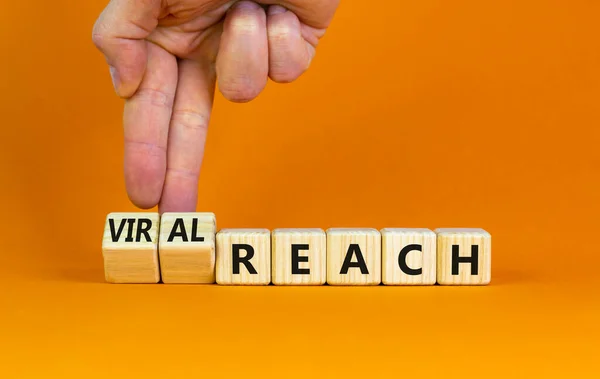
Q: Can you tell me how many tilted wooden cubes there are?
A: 2